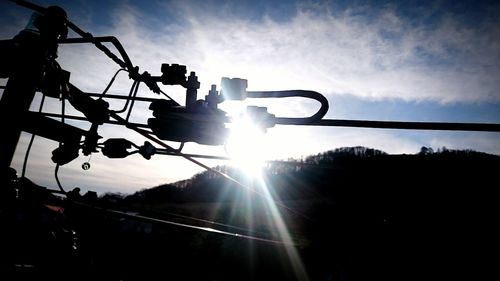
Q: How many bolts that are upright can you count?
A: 2